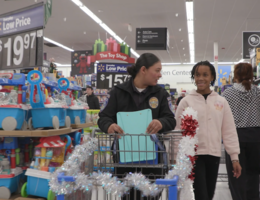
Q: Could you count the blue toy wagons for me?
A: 5